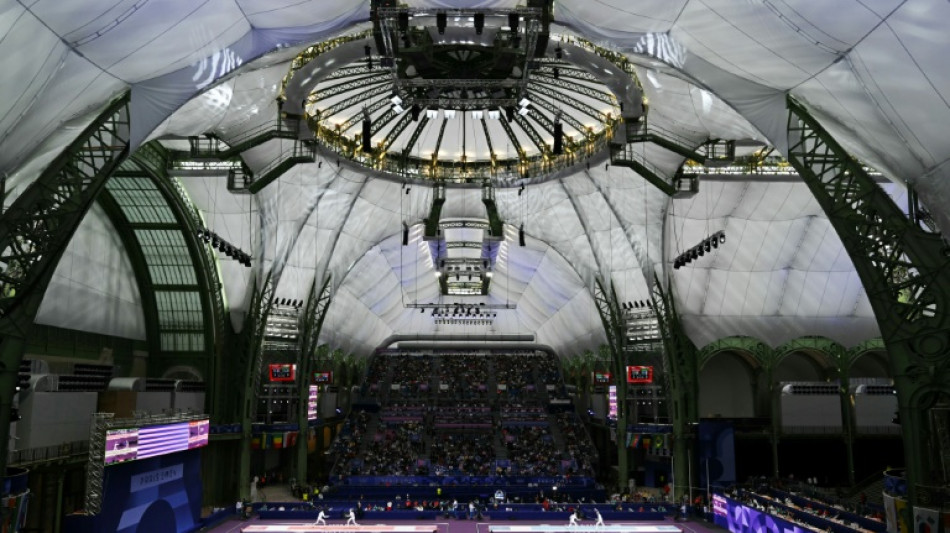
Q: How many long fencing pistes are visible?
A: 2